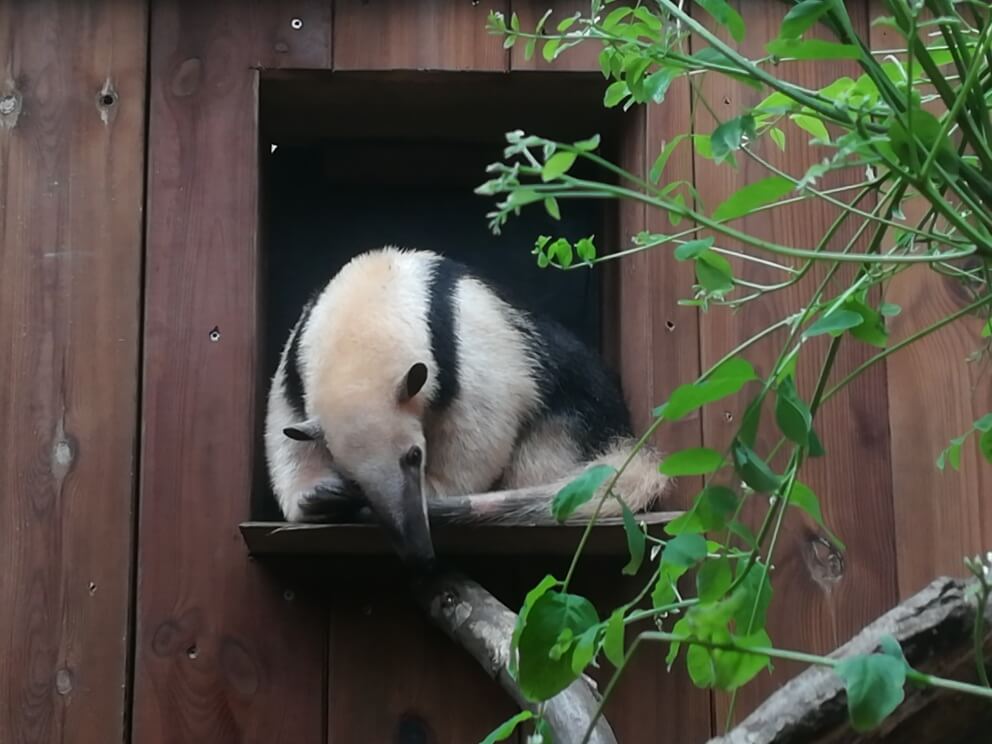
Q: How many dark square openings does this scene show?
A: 1